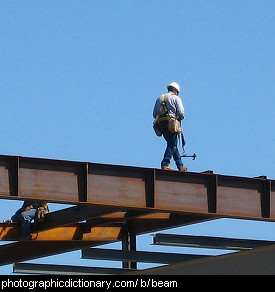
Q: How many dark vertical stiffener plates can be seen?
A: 5